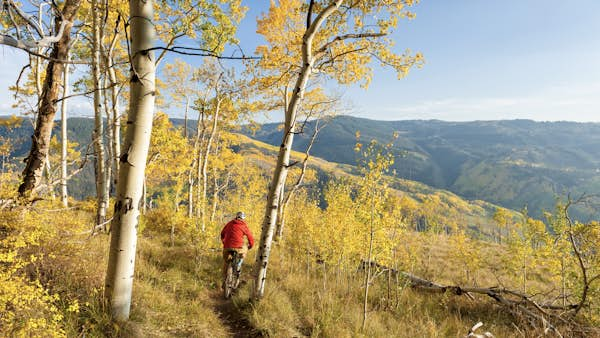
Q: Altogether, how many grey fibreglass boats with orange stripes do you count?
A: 0